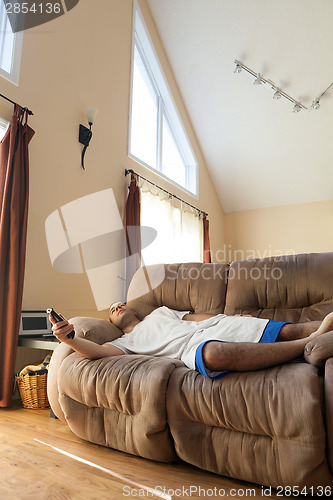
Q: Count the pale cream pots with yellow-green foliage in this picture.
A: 0